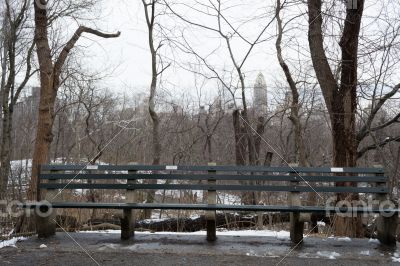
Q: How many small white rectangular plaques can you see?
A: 3